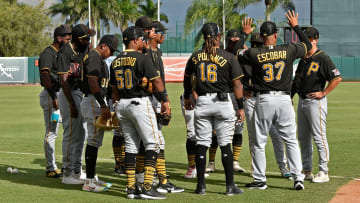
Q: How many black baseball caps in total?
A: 11